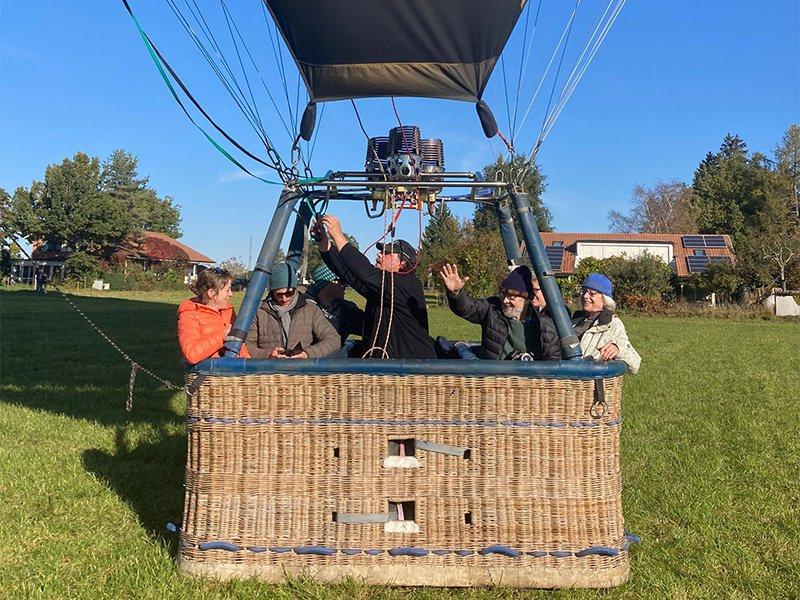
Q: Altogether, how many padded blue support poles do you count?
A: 4